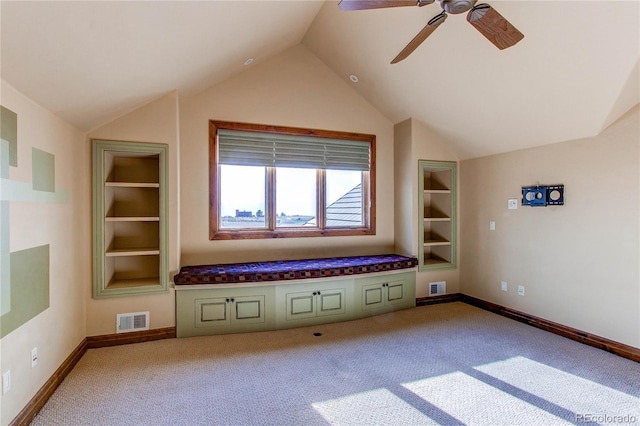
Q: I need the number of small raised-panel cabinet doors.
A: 6